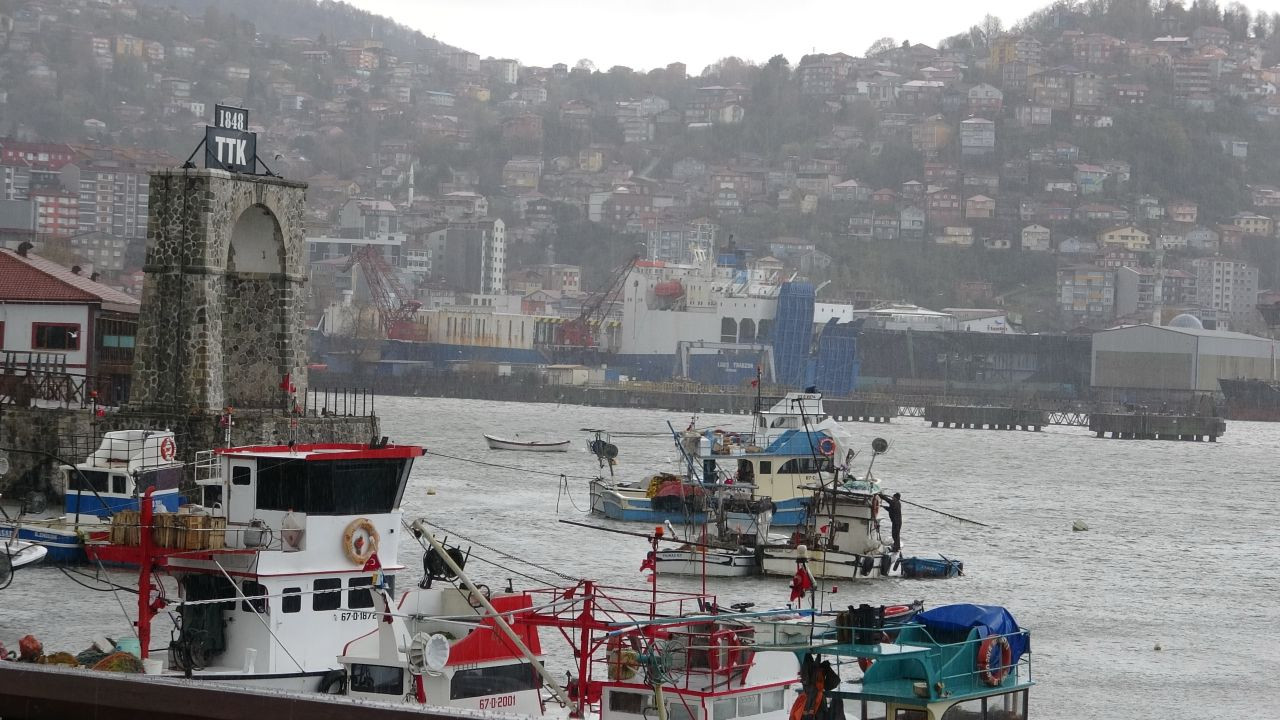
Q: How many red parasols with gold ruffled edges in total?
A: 0